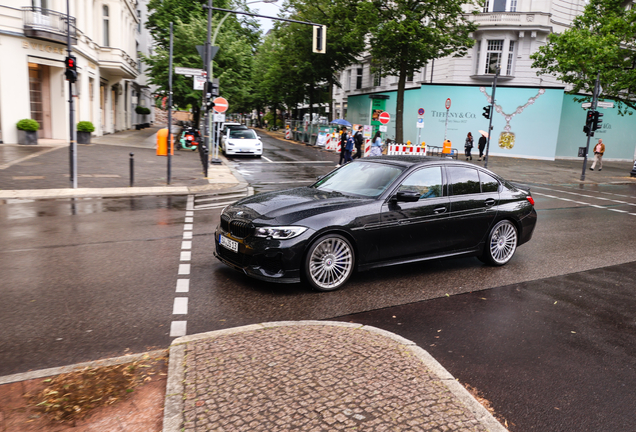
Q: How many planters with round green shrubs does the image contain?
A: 2